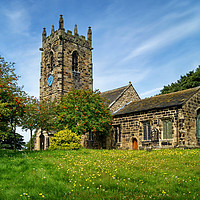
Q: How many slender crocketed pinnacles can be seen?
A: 5